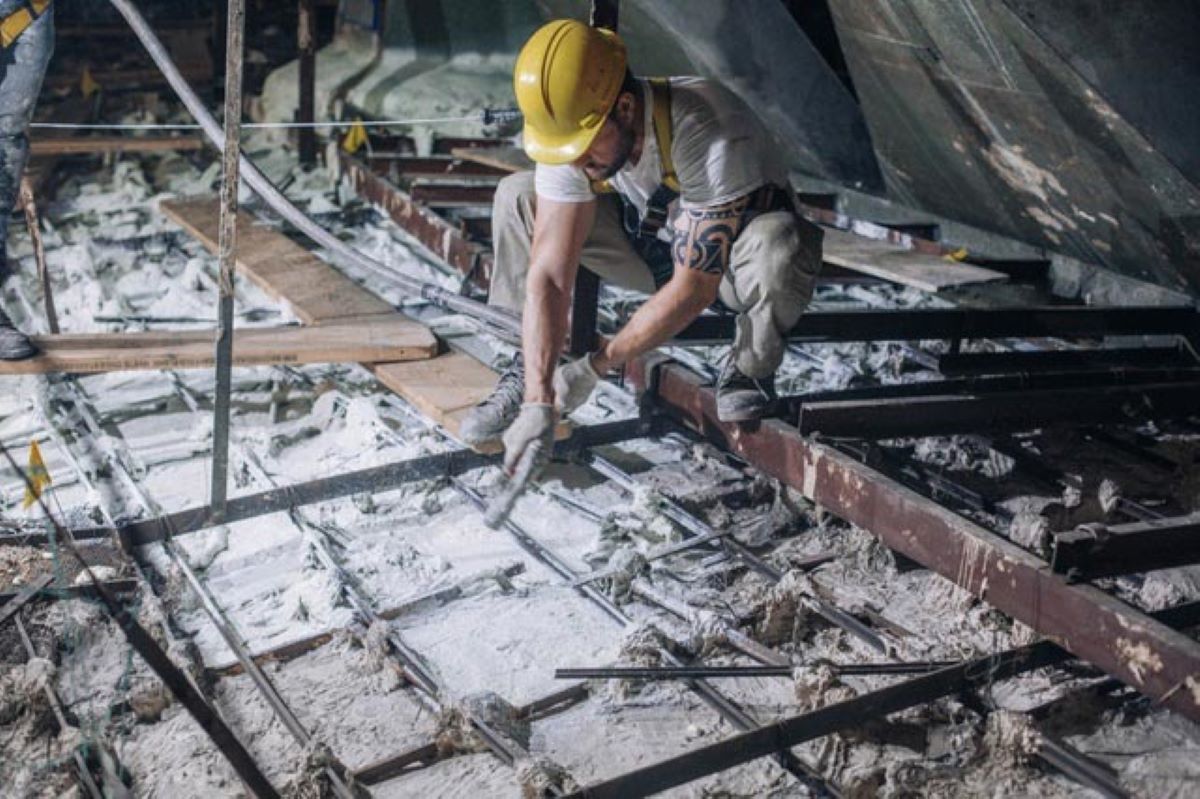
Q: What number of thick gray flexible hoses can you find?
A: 1